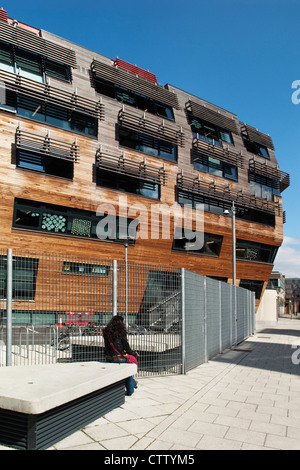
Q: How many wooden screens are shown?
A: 11